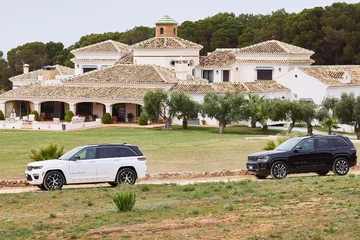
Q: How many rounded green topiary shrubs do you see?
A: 5